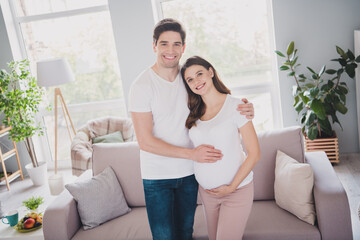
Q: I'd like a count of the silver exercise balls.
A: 0